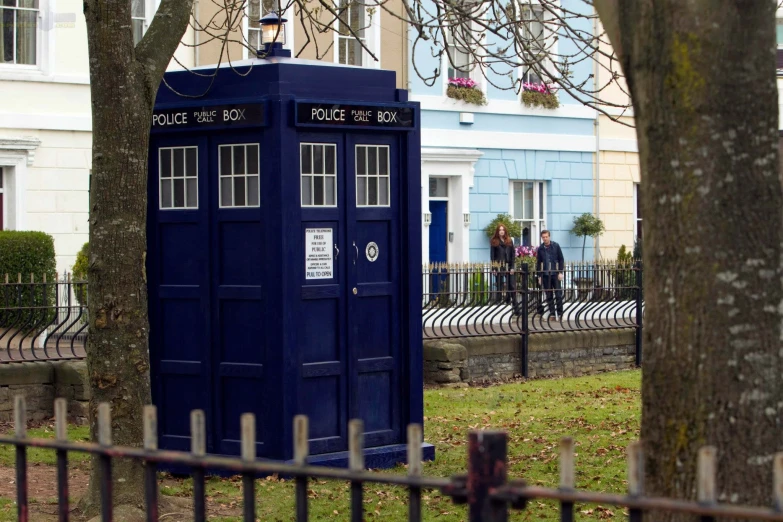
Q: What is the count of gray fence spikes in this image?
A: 13